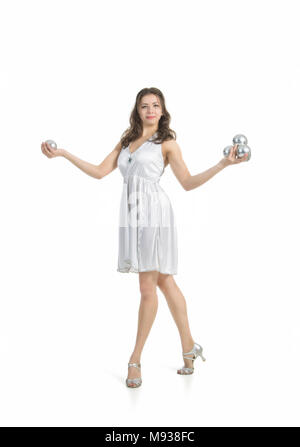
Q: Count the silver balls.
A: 4